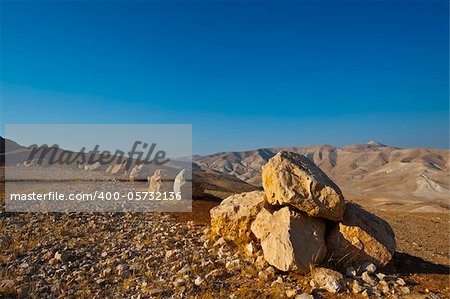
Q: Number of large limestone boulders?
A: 4